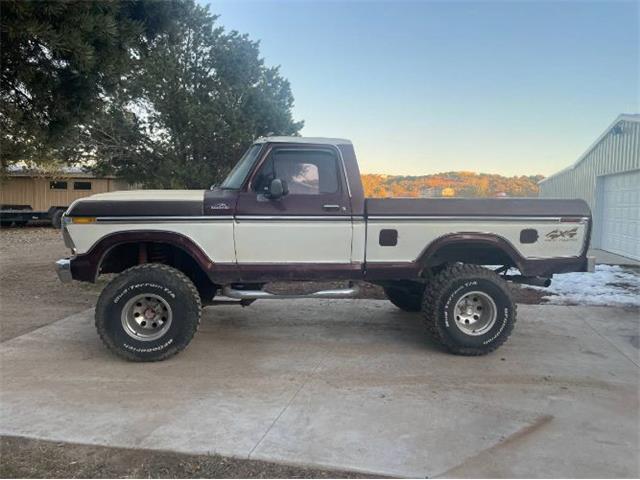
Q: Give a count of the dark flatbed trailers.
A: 1